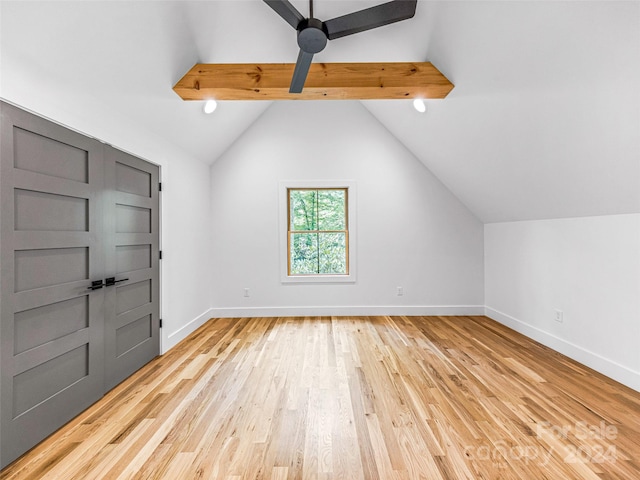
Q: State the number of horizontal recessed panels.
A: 10